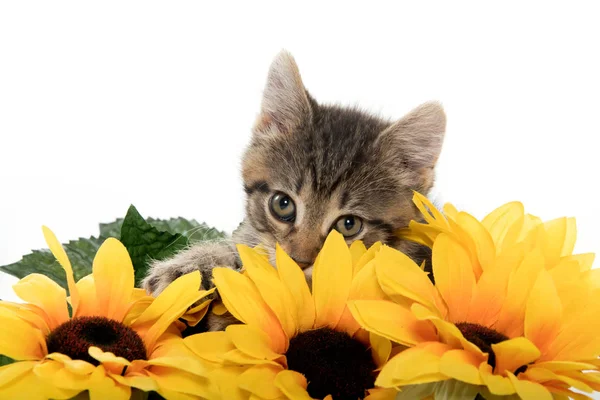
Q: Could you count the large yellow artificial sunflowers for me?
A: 3